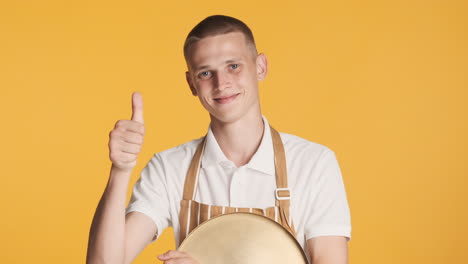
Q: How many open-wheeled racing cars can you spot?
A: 0